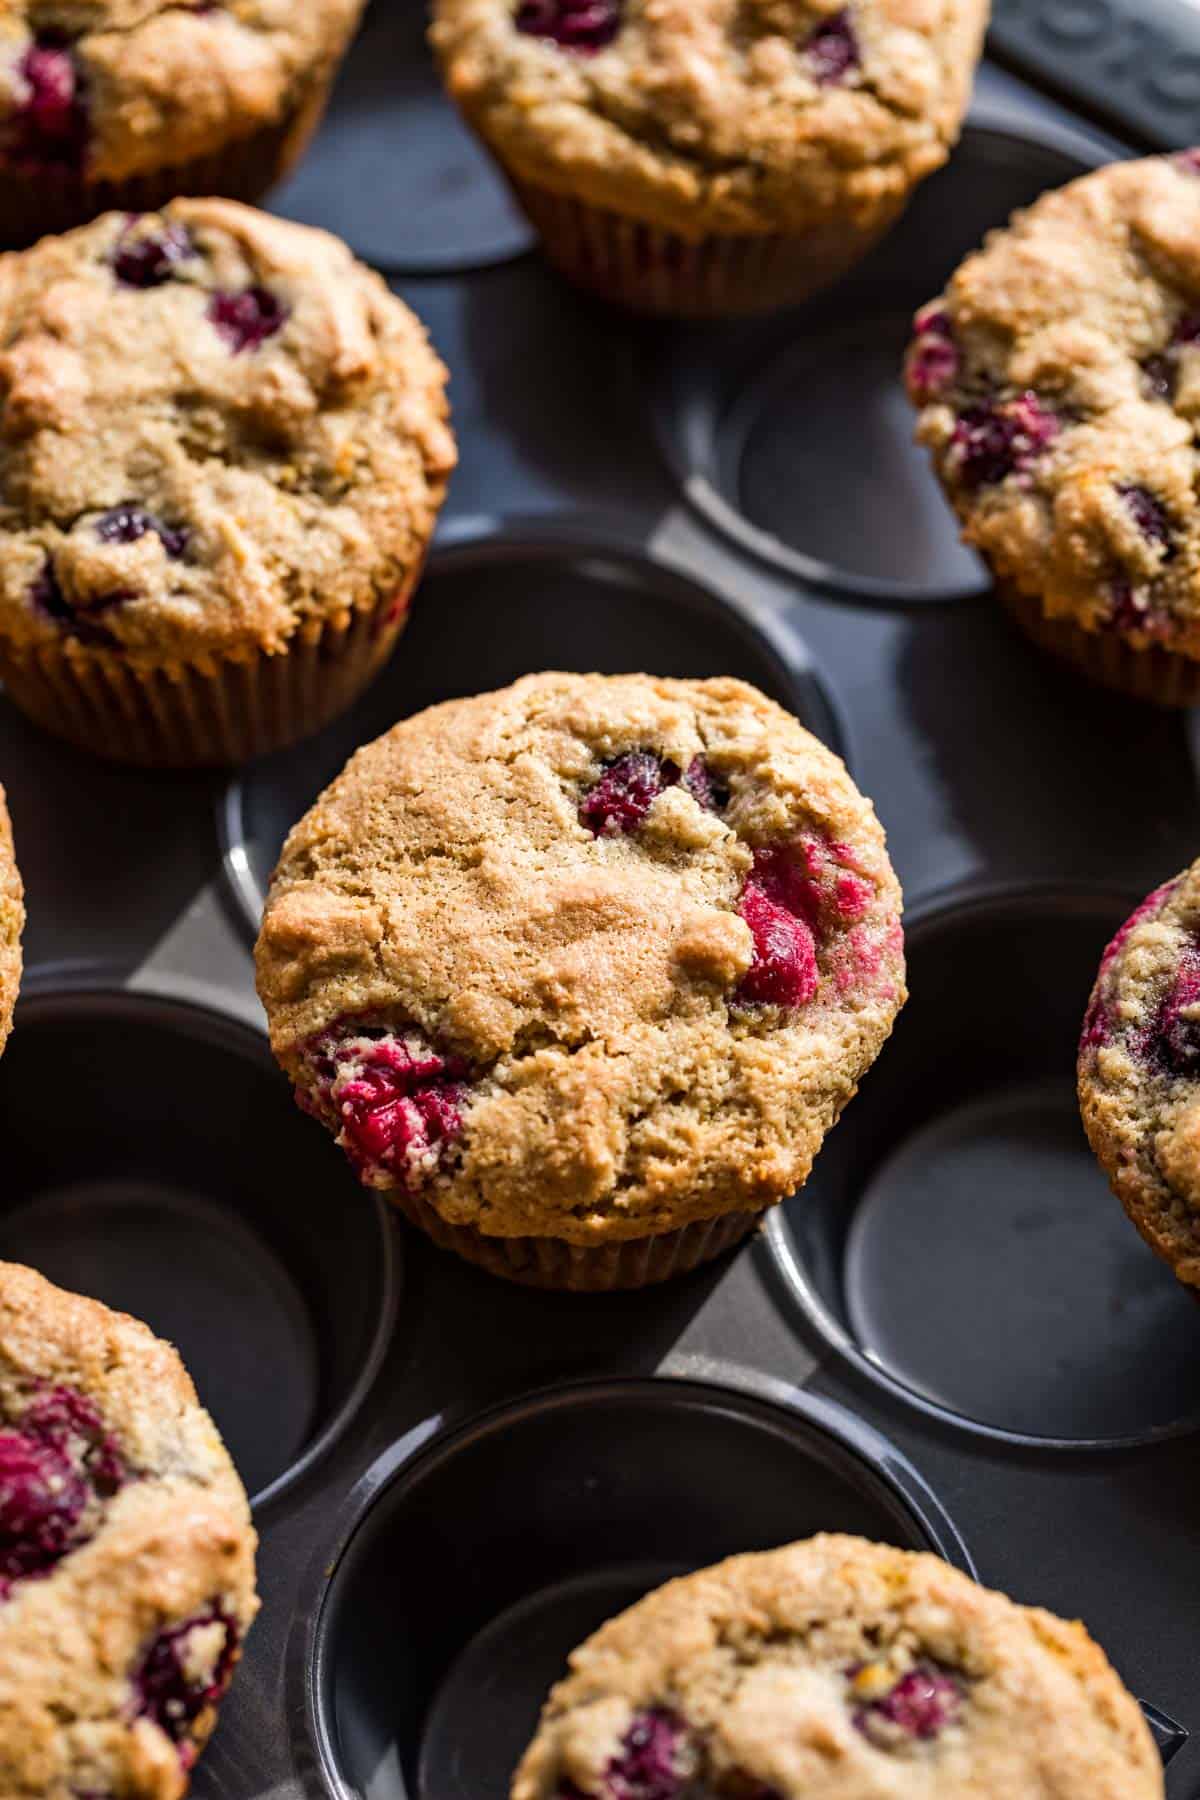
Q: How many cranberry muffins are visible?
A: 9